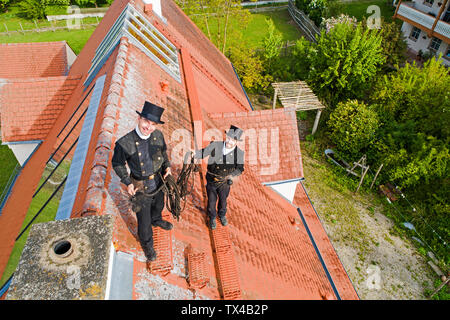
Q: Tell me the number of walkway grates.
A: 3